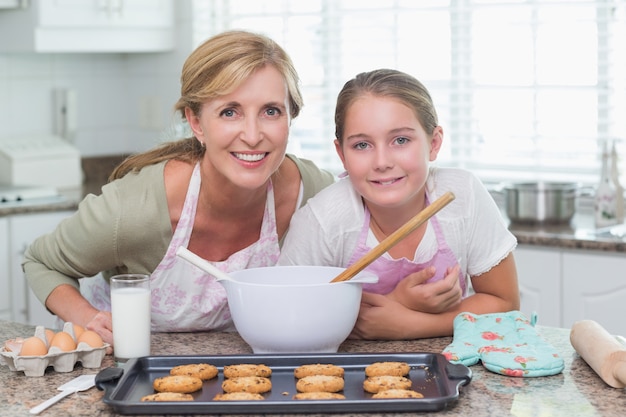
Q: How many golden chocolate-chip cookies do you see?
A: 12